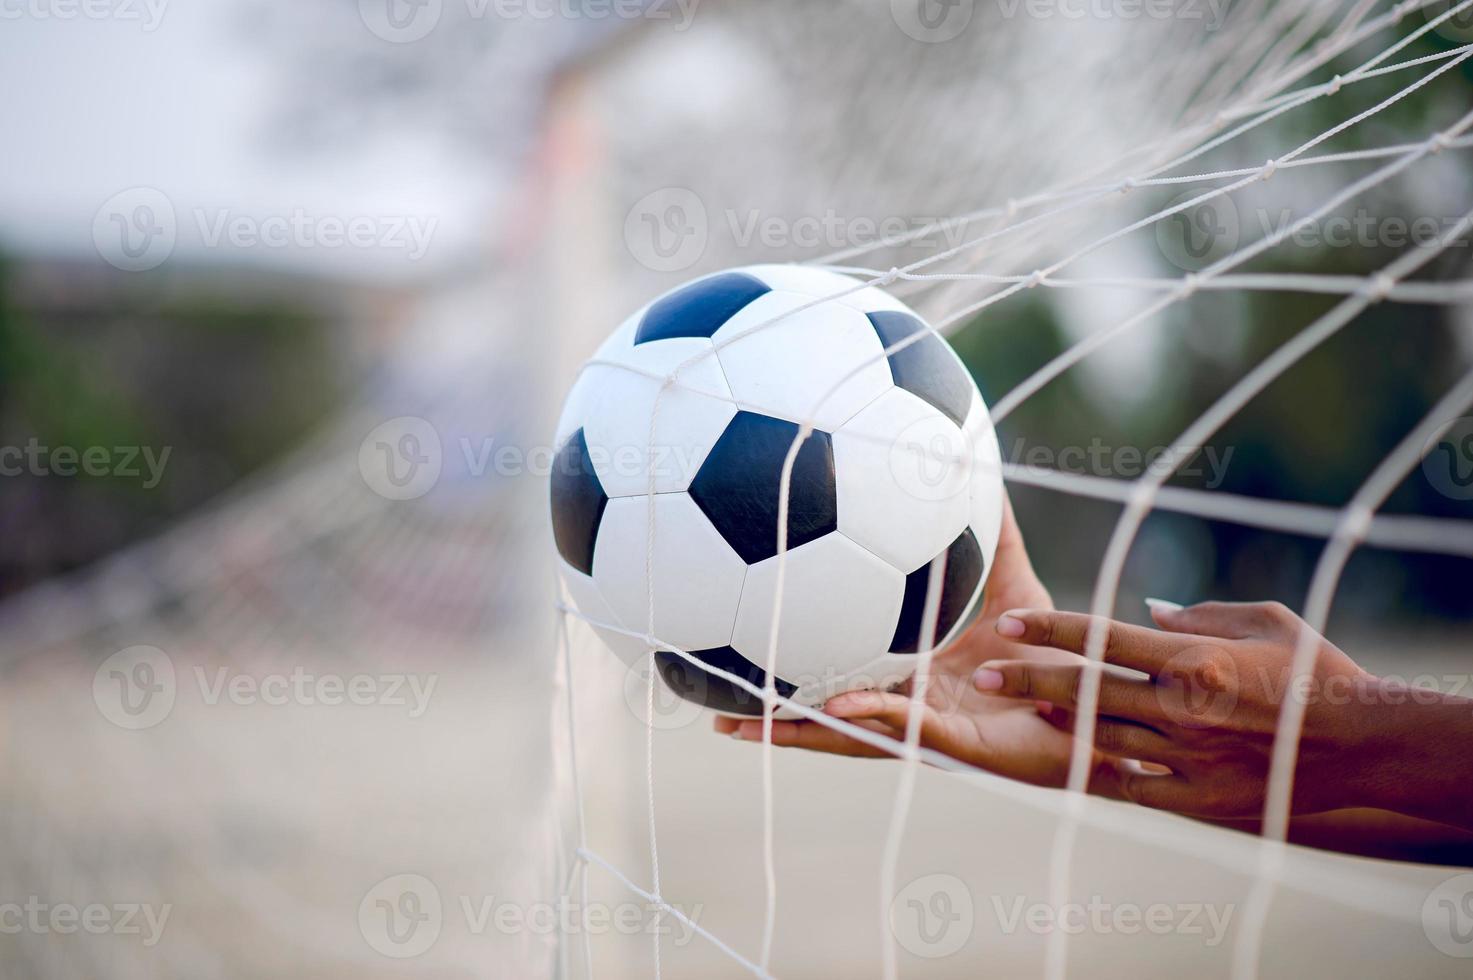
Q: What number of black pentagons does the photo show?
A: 6